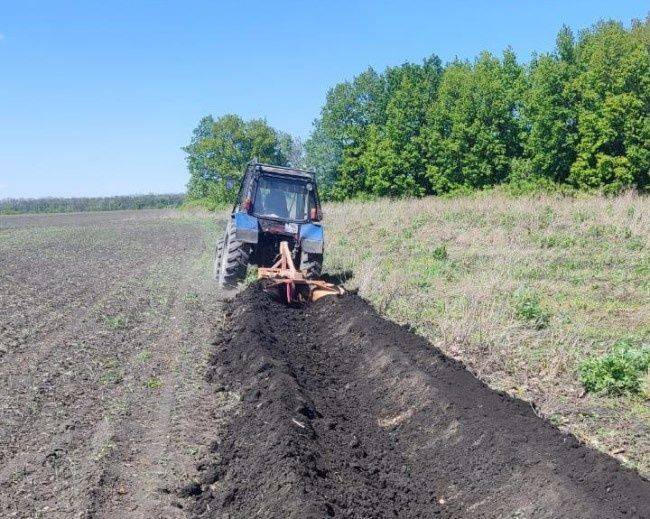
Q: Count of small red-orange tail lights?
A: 2